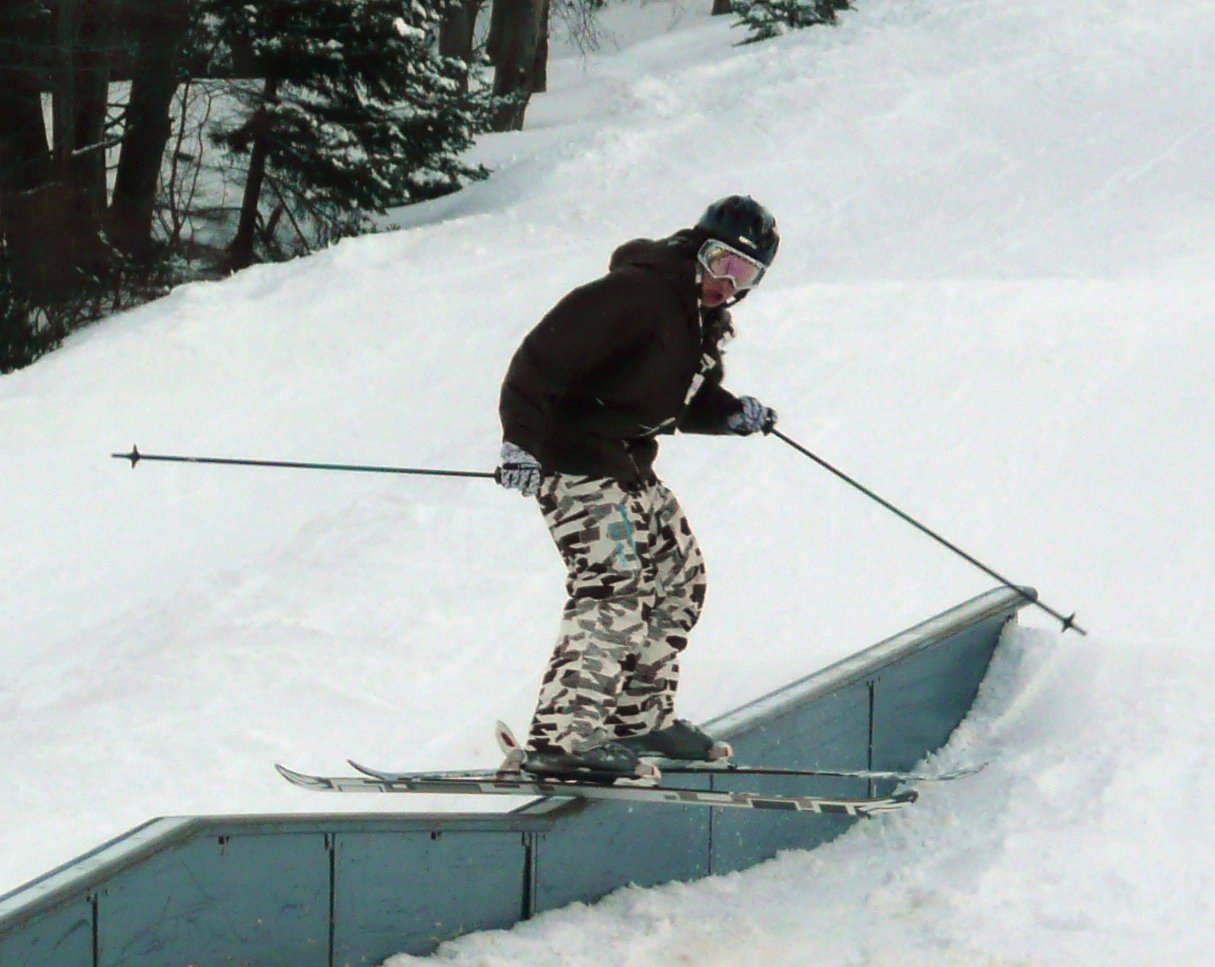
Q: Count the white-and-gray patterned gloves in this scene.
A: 2